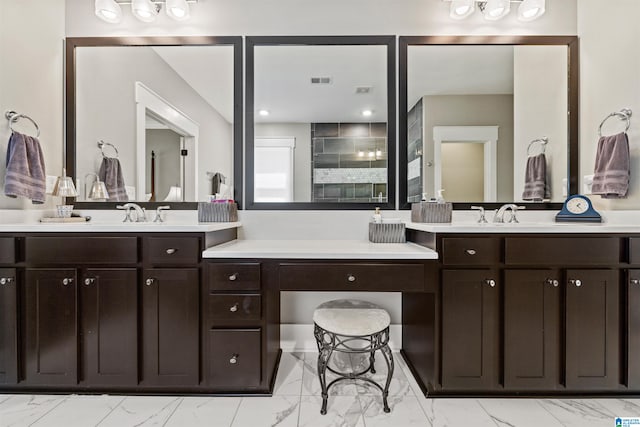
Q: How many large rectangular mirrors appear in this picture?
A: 3